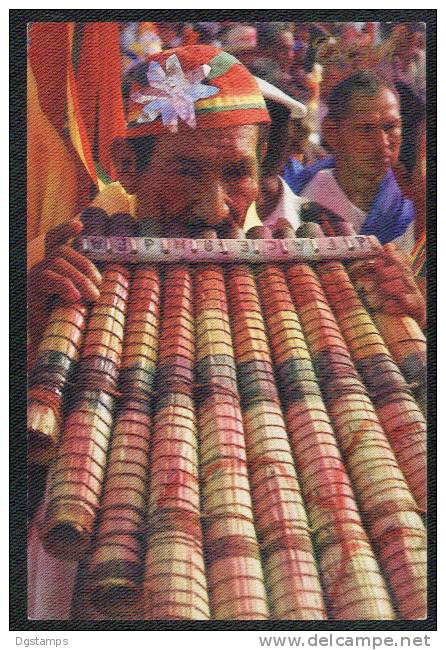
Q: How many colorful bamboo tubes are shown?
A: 10